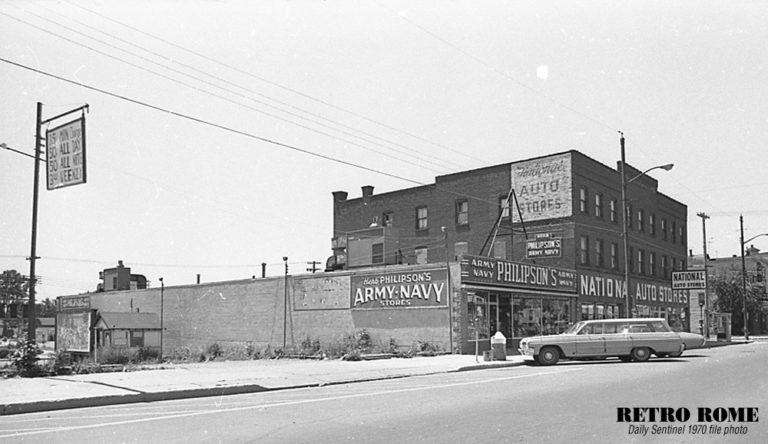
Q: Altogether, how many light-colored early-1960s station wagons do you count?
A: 1